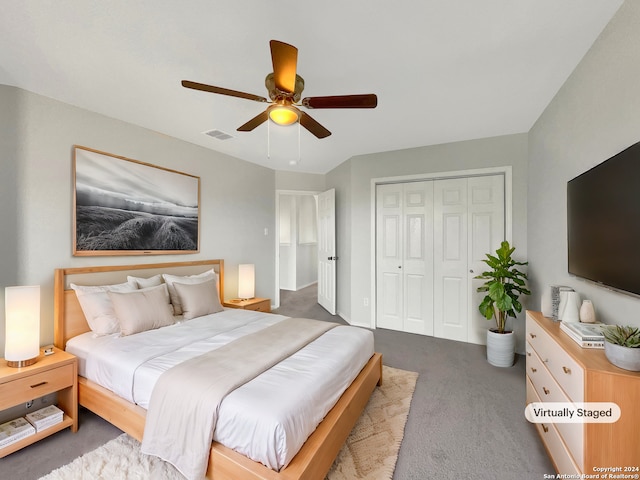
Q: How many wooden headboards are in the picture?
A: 1